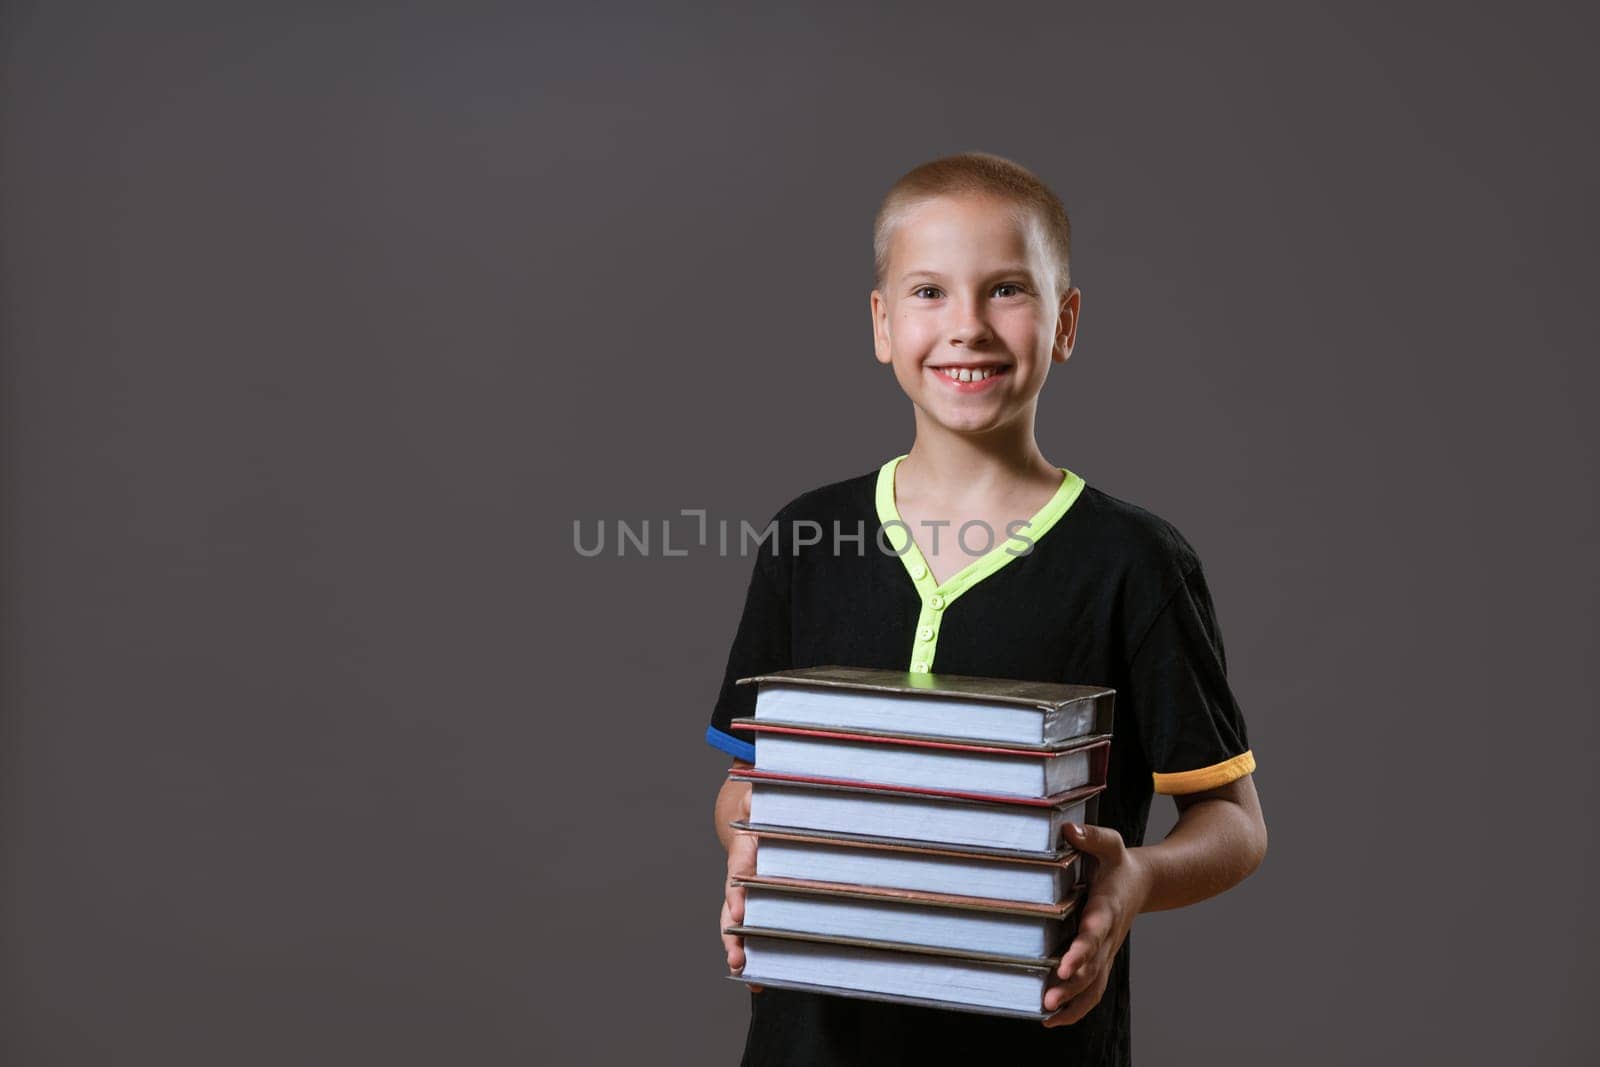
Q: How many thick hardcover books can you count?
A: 6